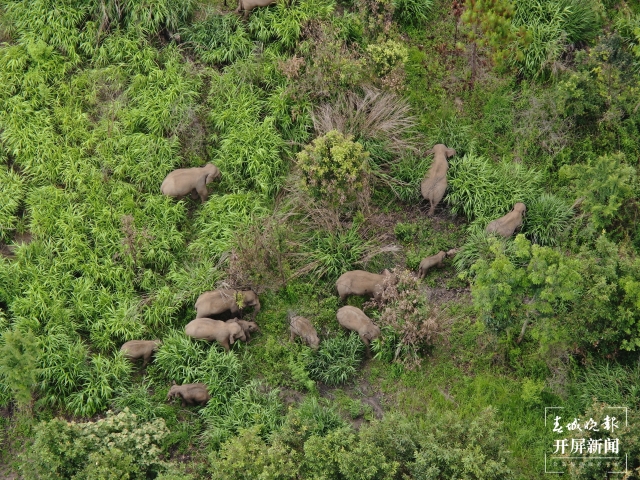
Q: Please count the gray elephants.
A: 13